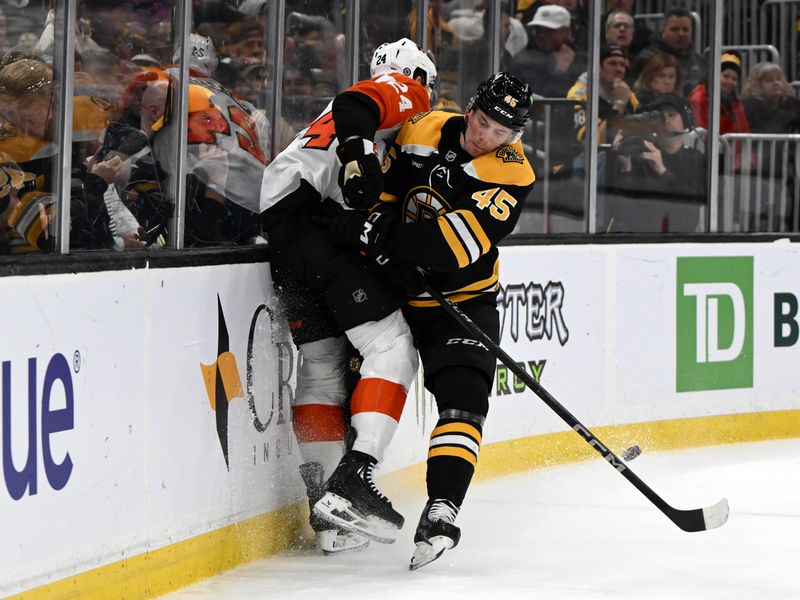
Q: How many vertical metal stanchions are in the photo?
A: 8